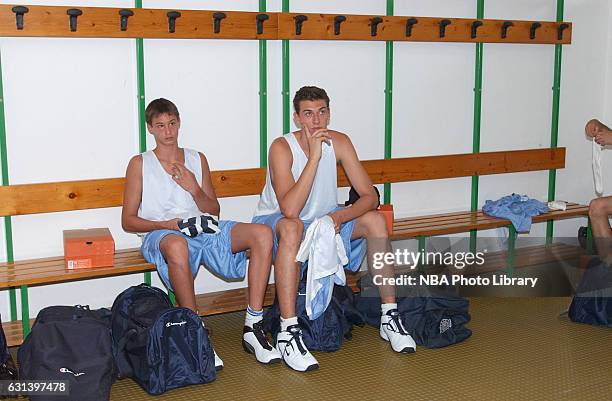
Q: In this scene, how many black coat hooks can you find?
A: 15